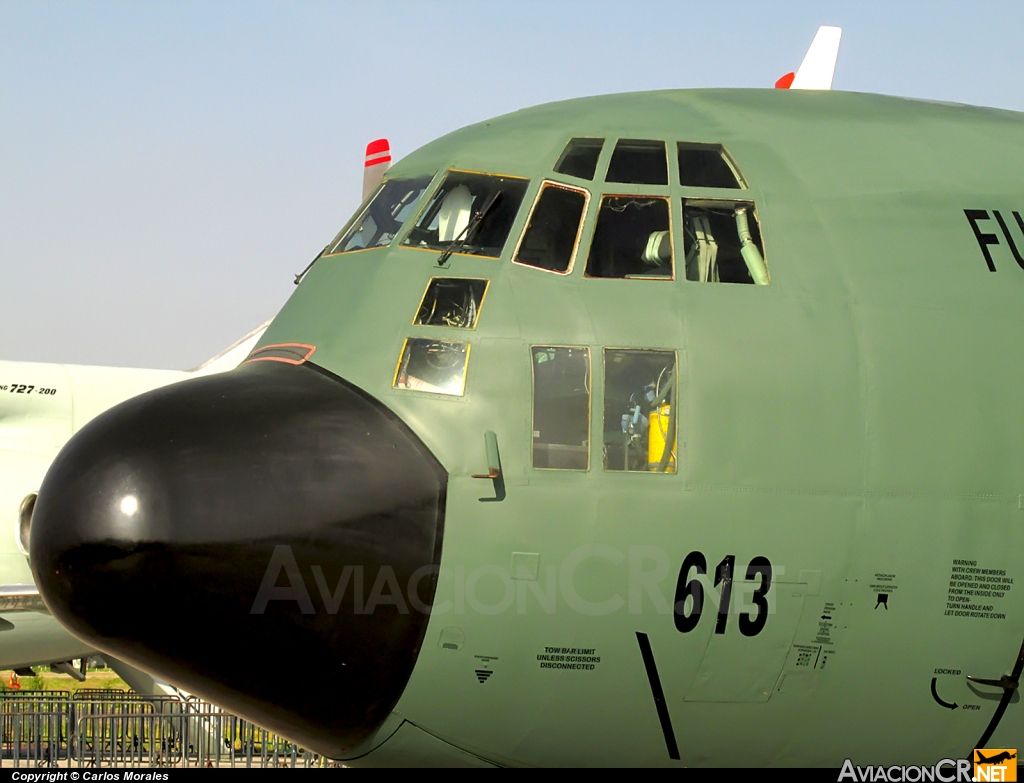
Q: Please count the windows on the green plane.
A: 12